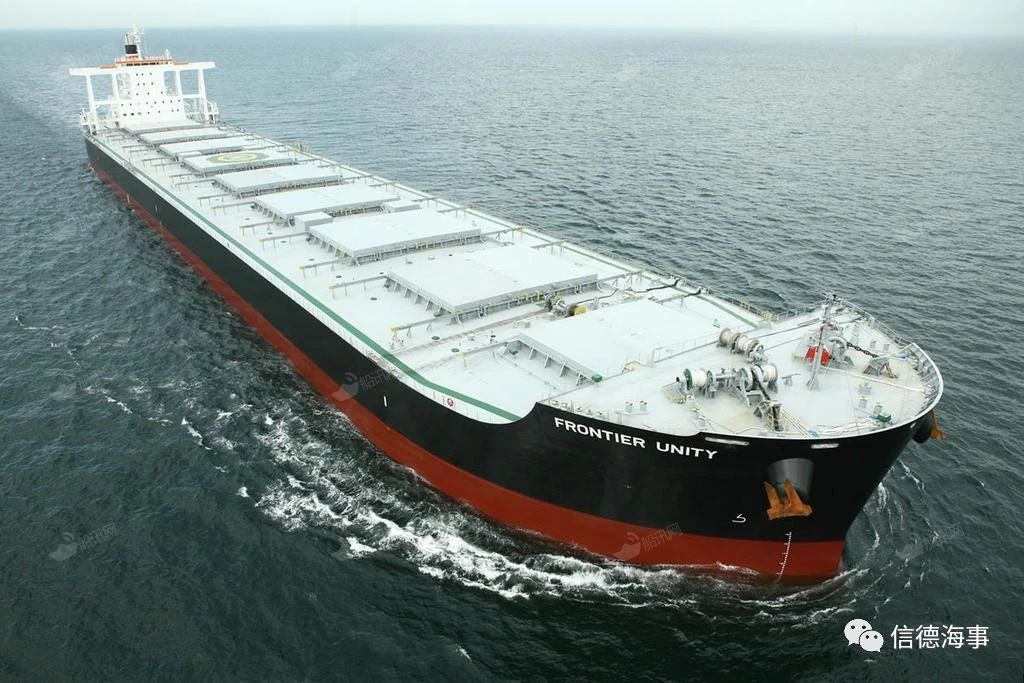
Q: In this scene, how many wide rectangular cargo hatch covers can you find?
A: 9